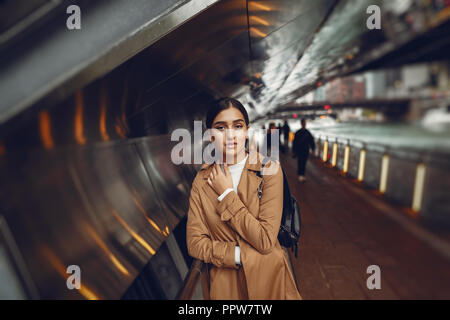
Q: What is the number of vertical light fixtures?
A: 6